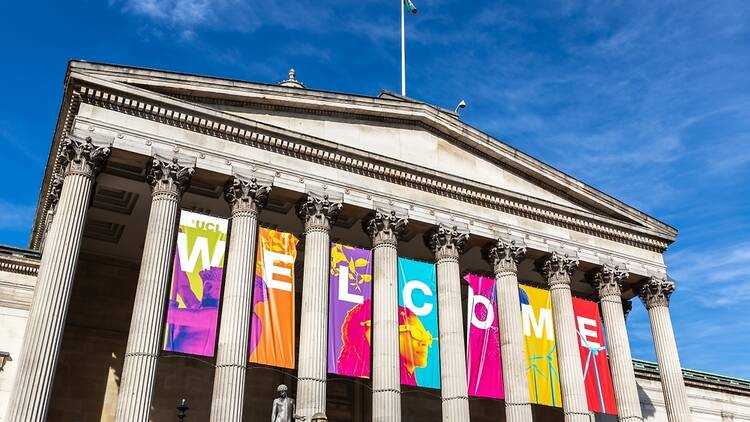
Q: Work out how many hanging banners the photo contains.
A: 7